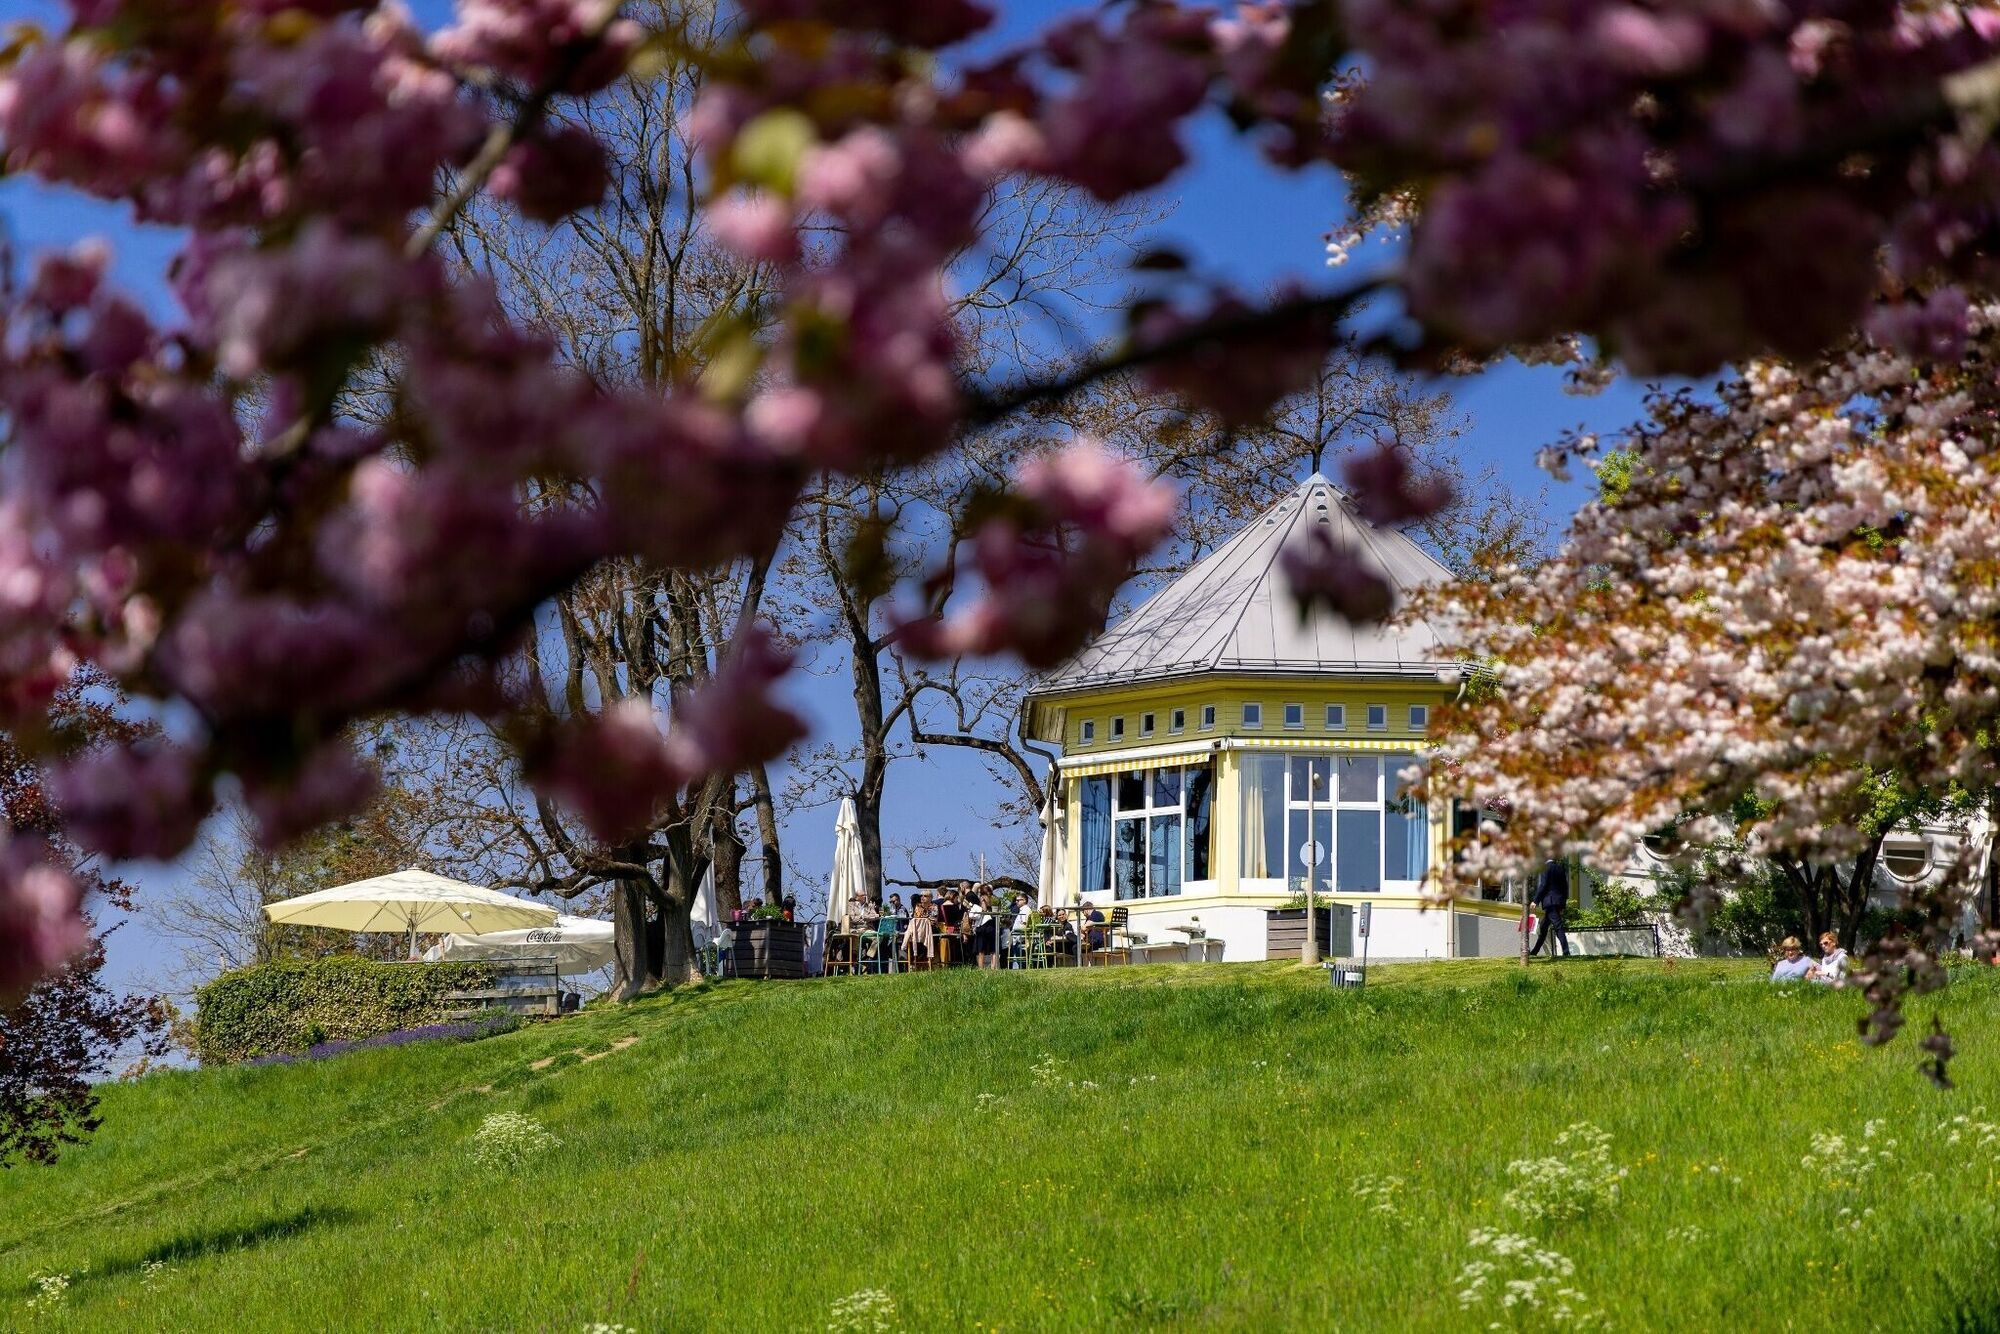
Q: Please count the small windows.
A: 10